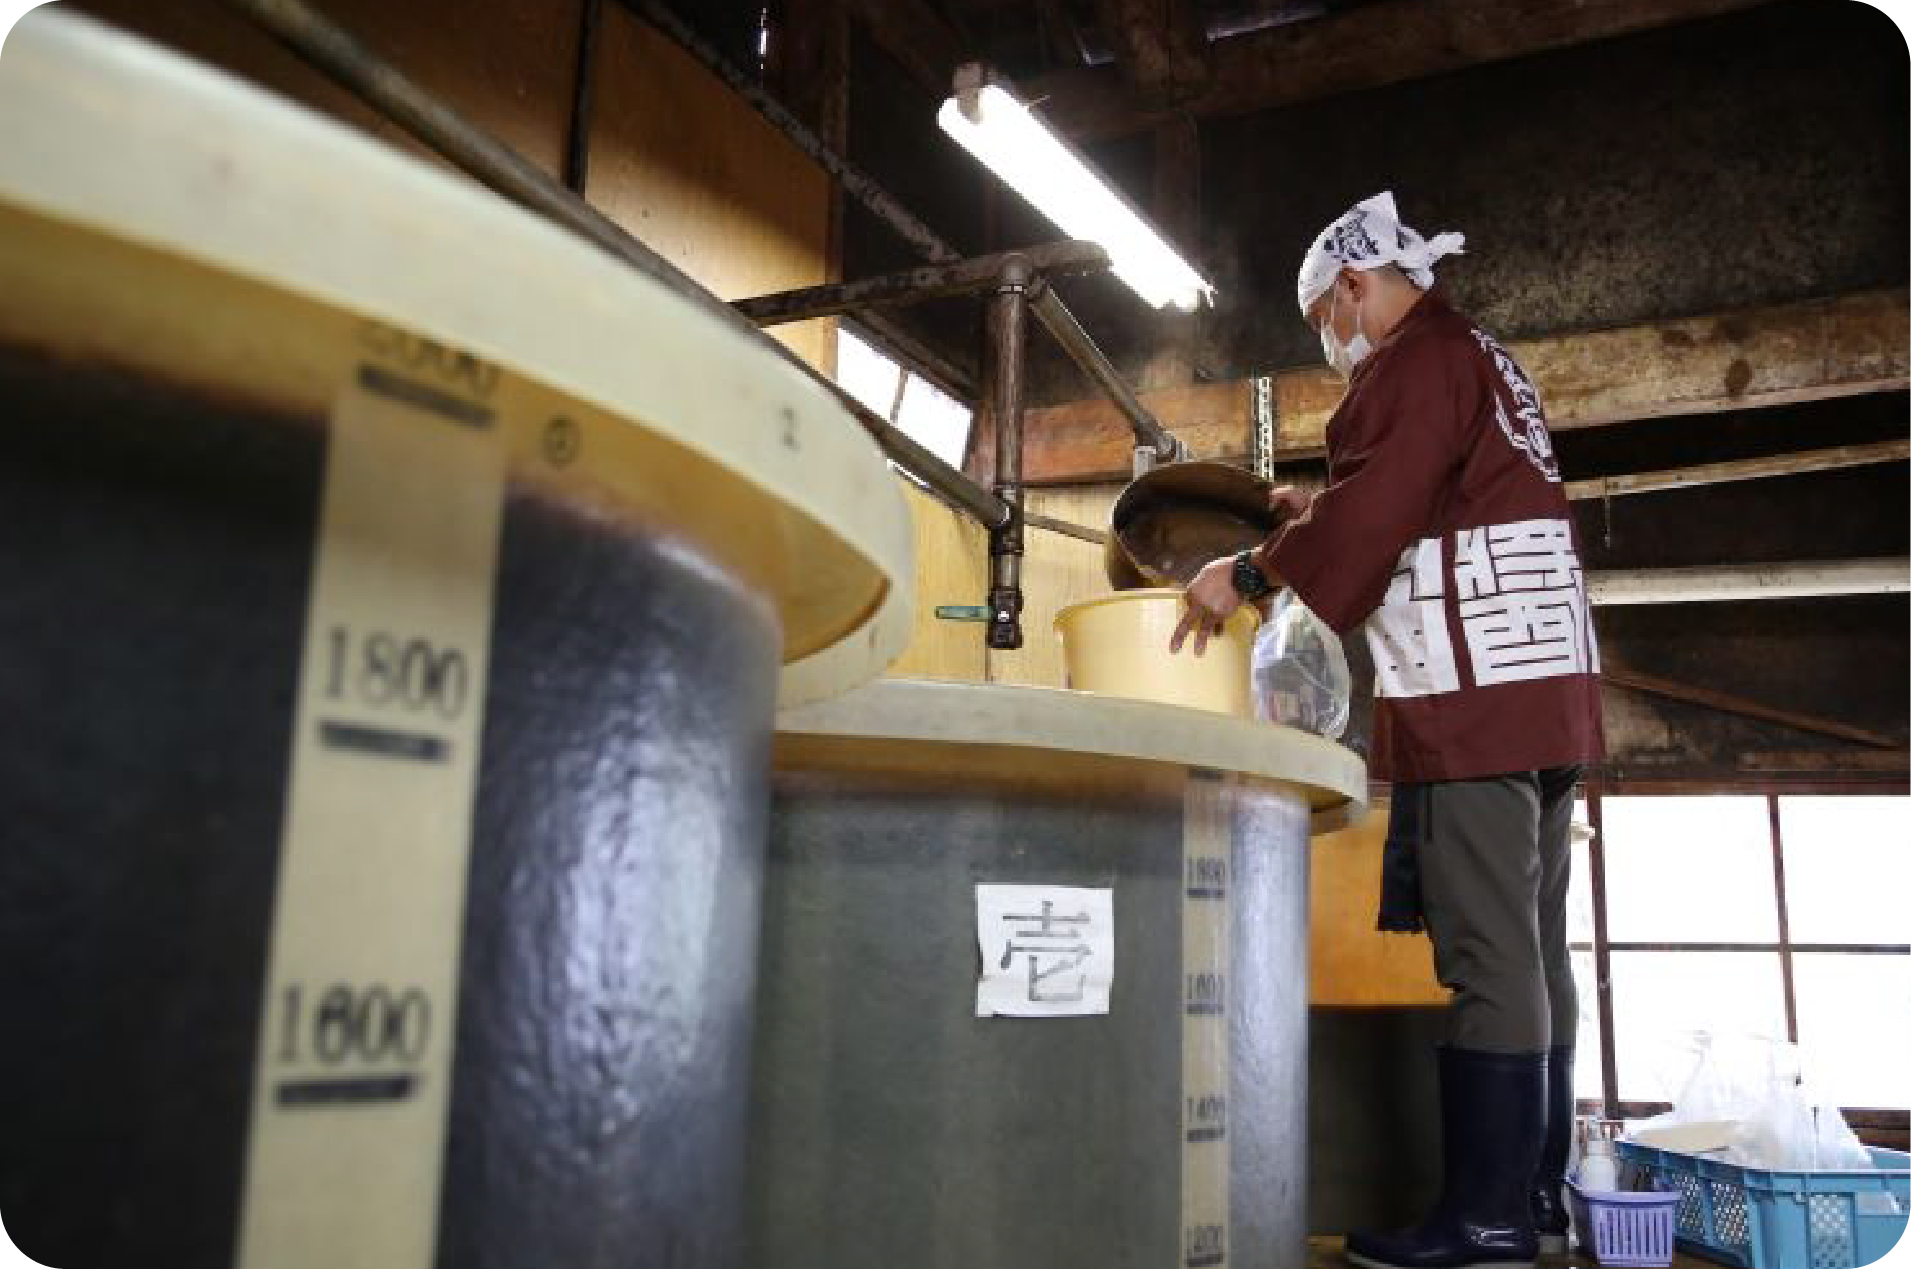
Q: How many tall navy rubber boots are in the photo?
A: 2